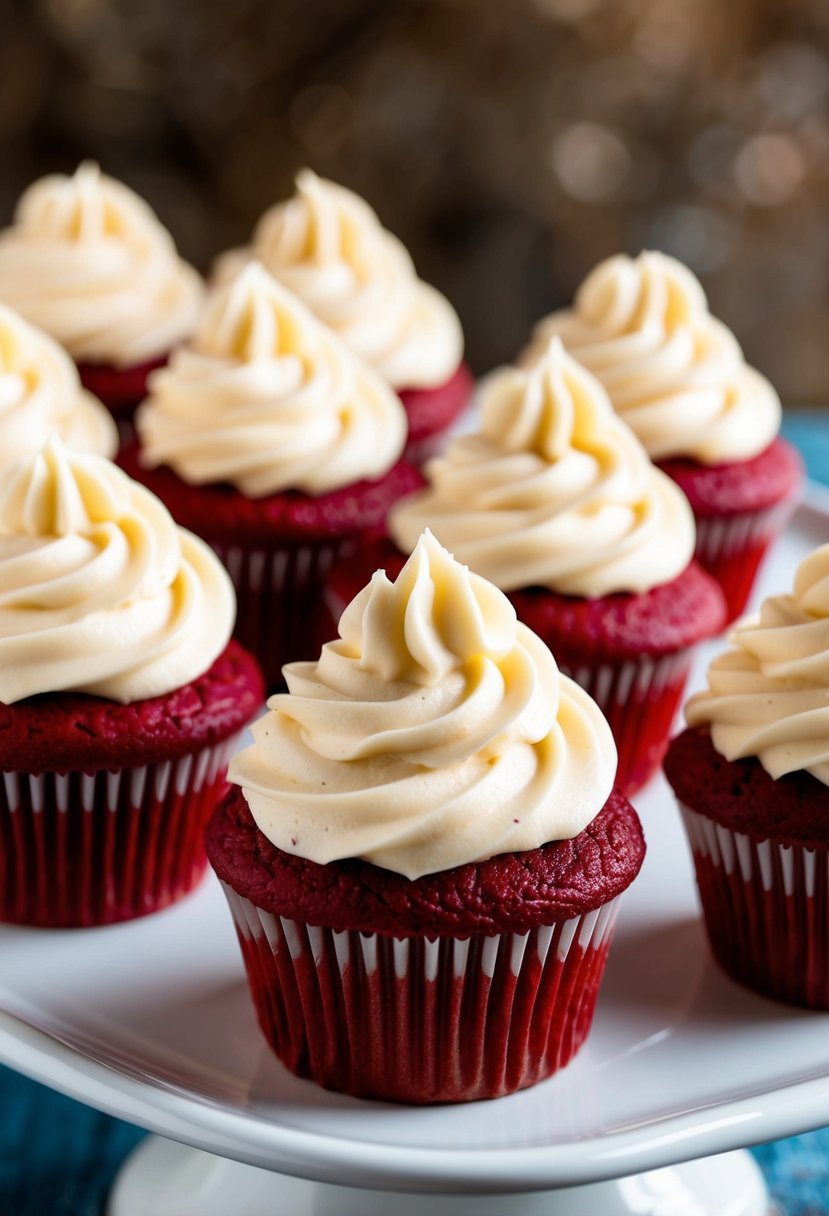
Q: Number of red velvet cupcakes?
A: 9